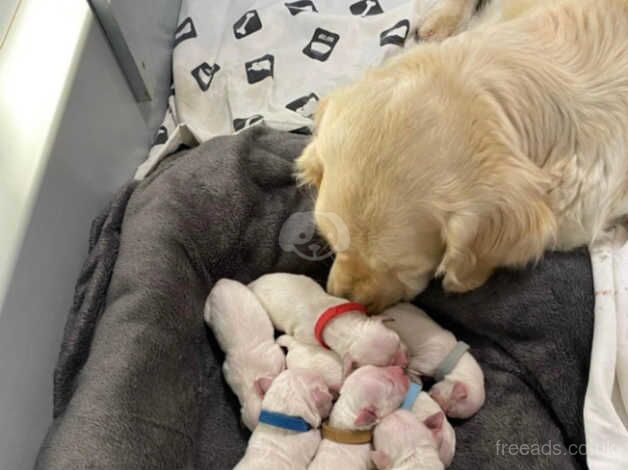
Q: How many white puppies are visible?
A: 8